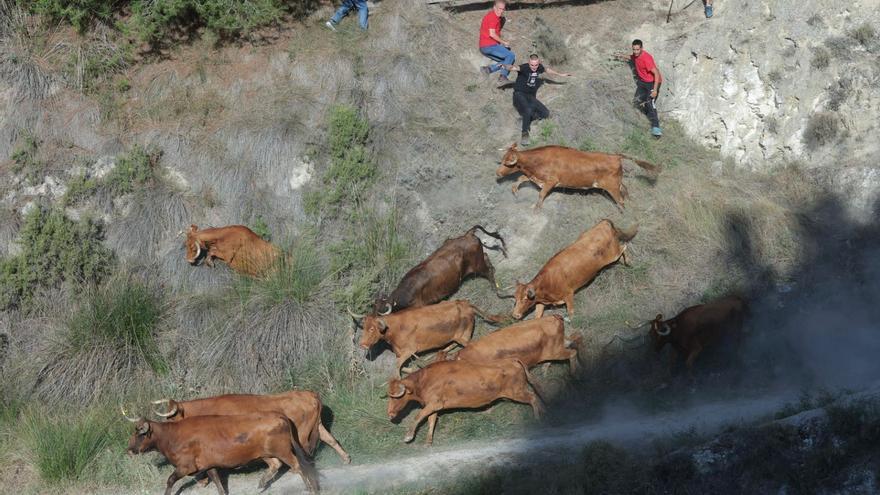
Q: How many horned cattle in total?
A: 10